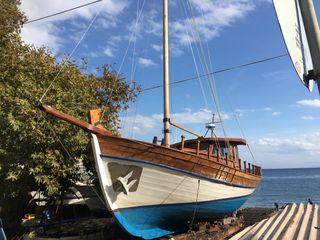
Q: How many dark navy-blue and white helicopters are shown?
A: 0